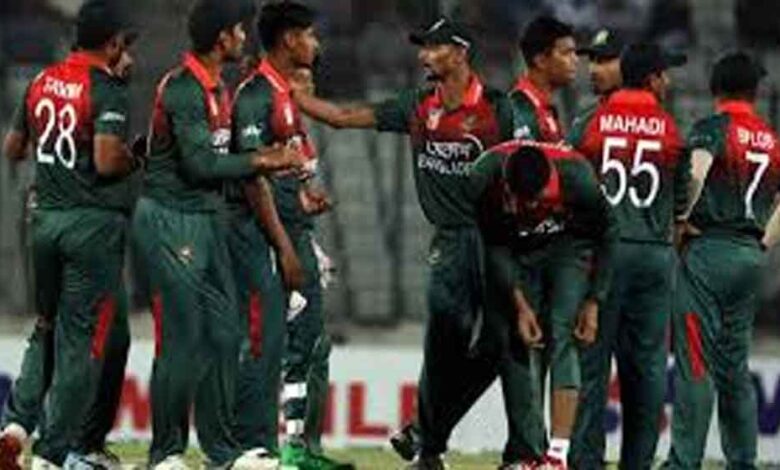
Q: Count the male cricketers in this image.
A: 11